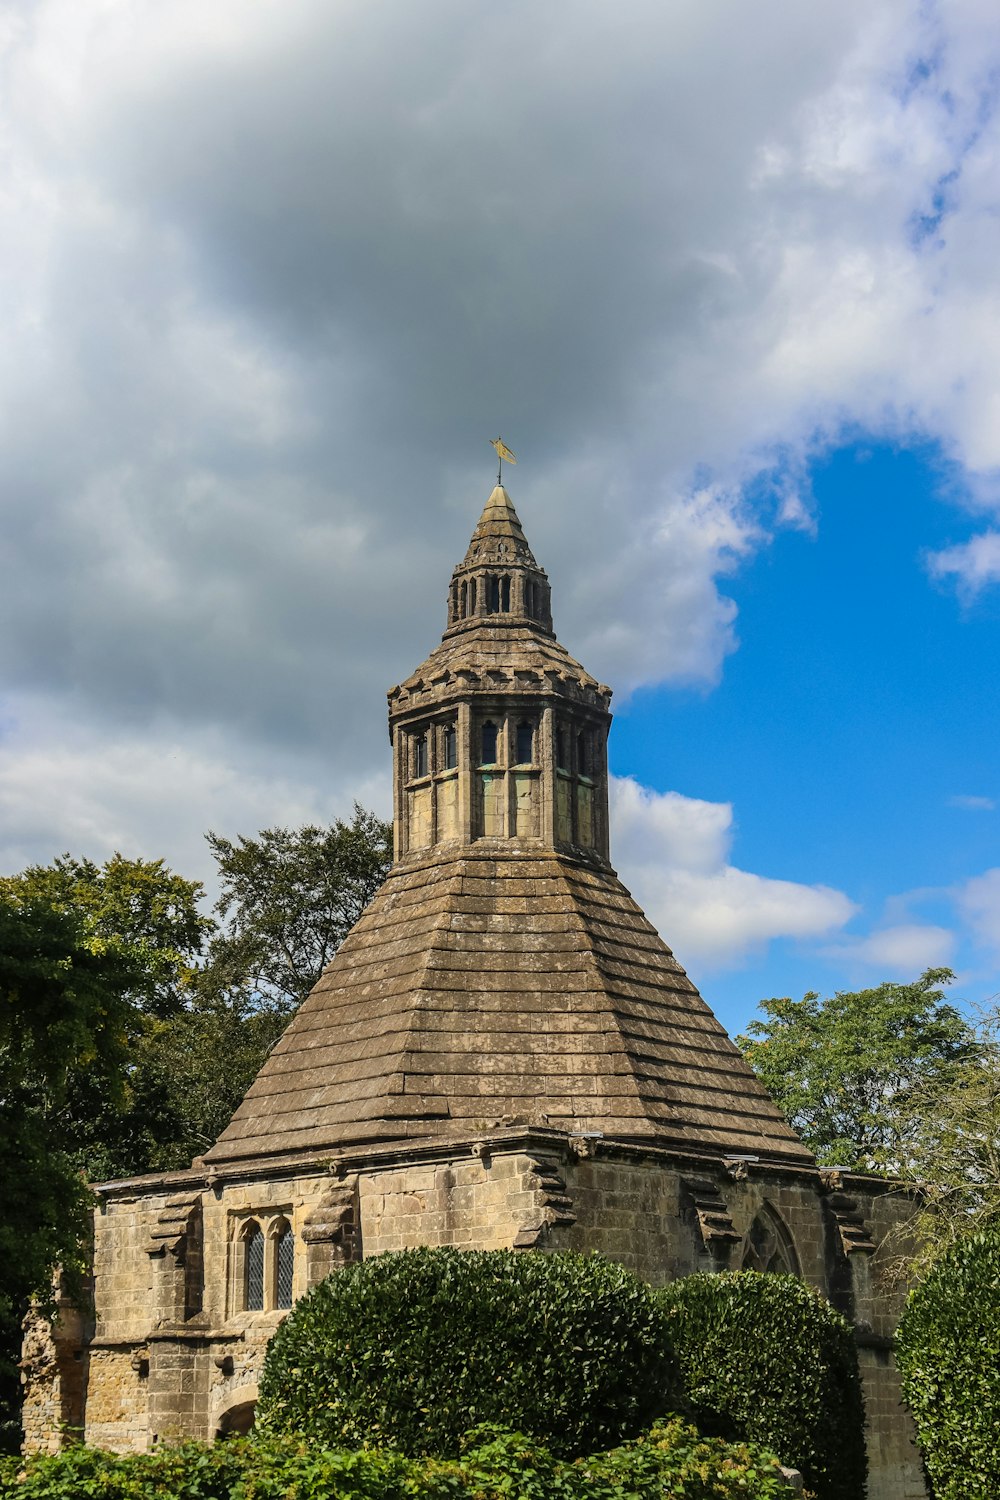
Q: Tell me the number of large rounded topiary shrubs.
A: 3